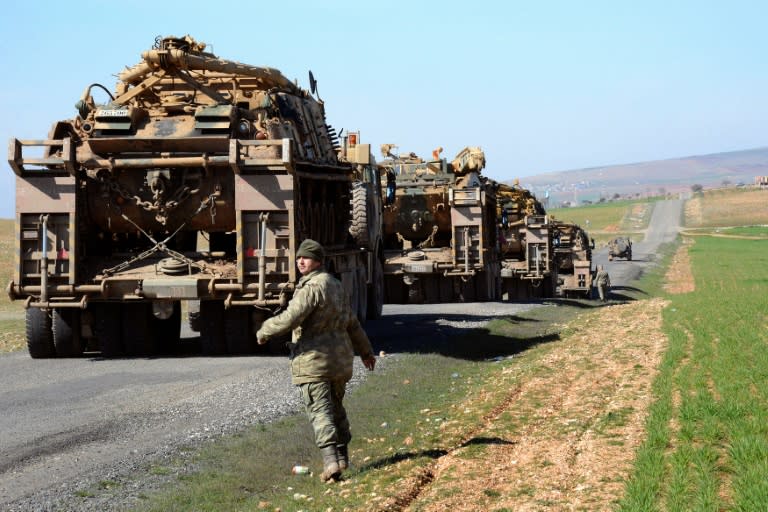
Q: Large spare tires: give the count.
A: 1